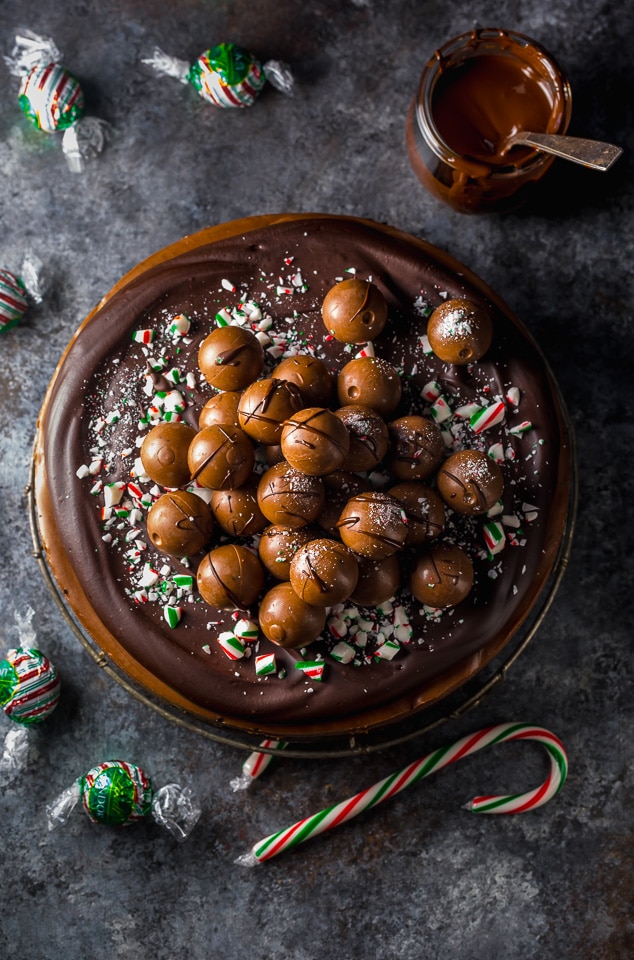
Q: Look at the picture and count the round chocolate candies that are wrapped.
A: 5